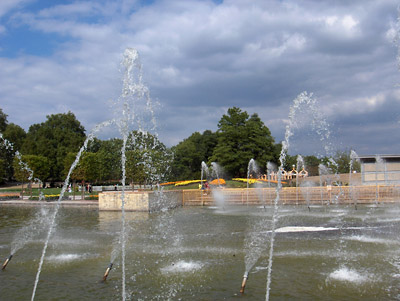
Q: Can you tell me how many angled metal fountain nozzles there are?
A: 3